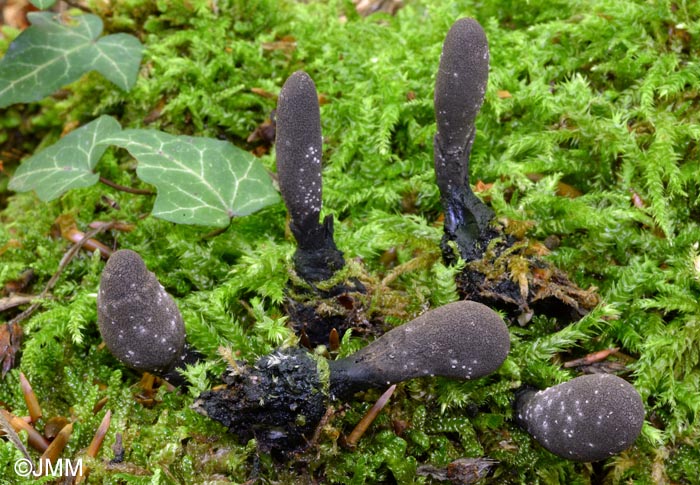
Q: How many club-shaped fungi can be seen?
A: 5